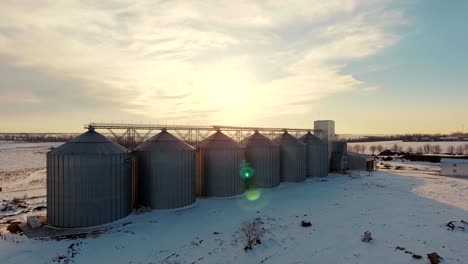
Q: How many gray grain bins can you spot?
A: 6